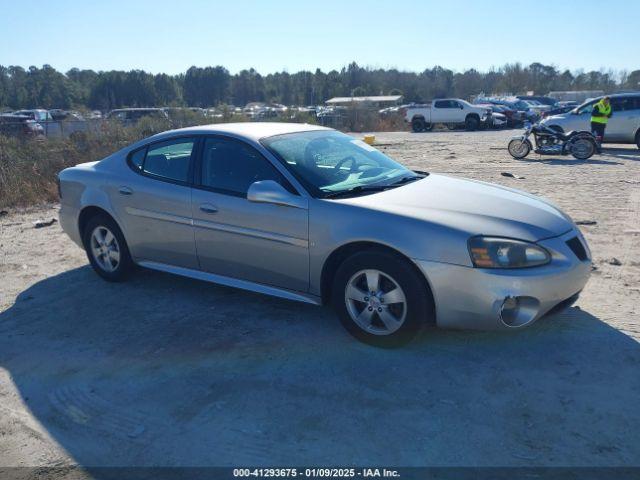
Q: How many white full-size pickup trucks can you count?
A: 1